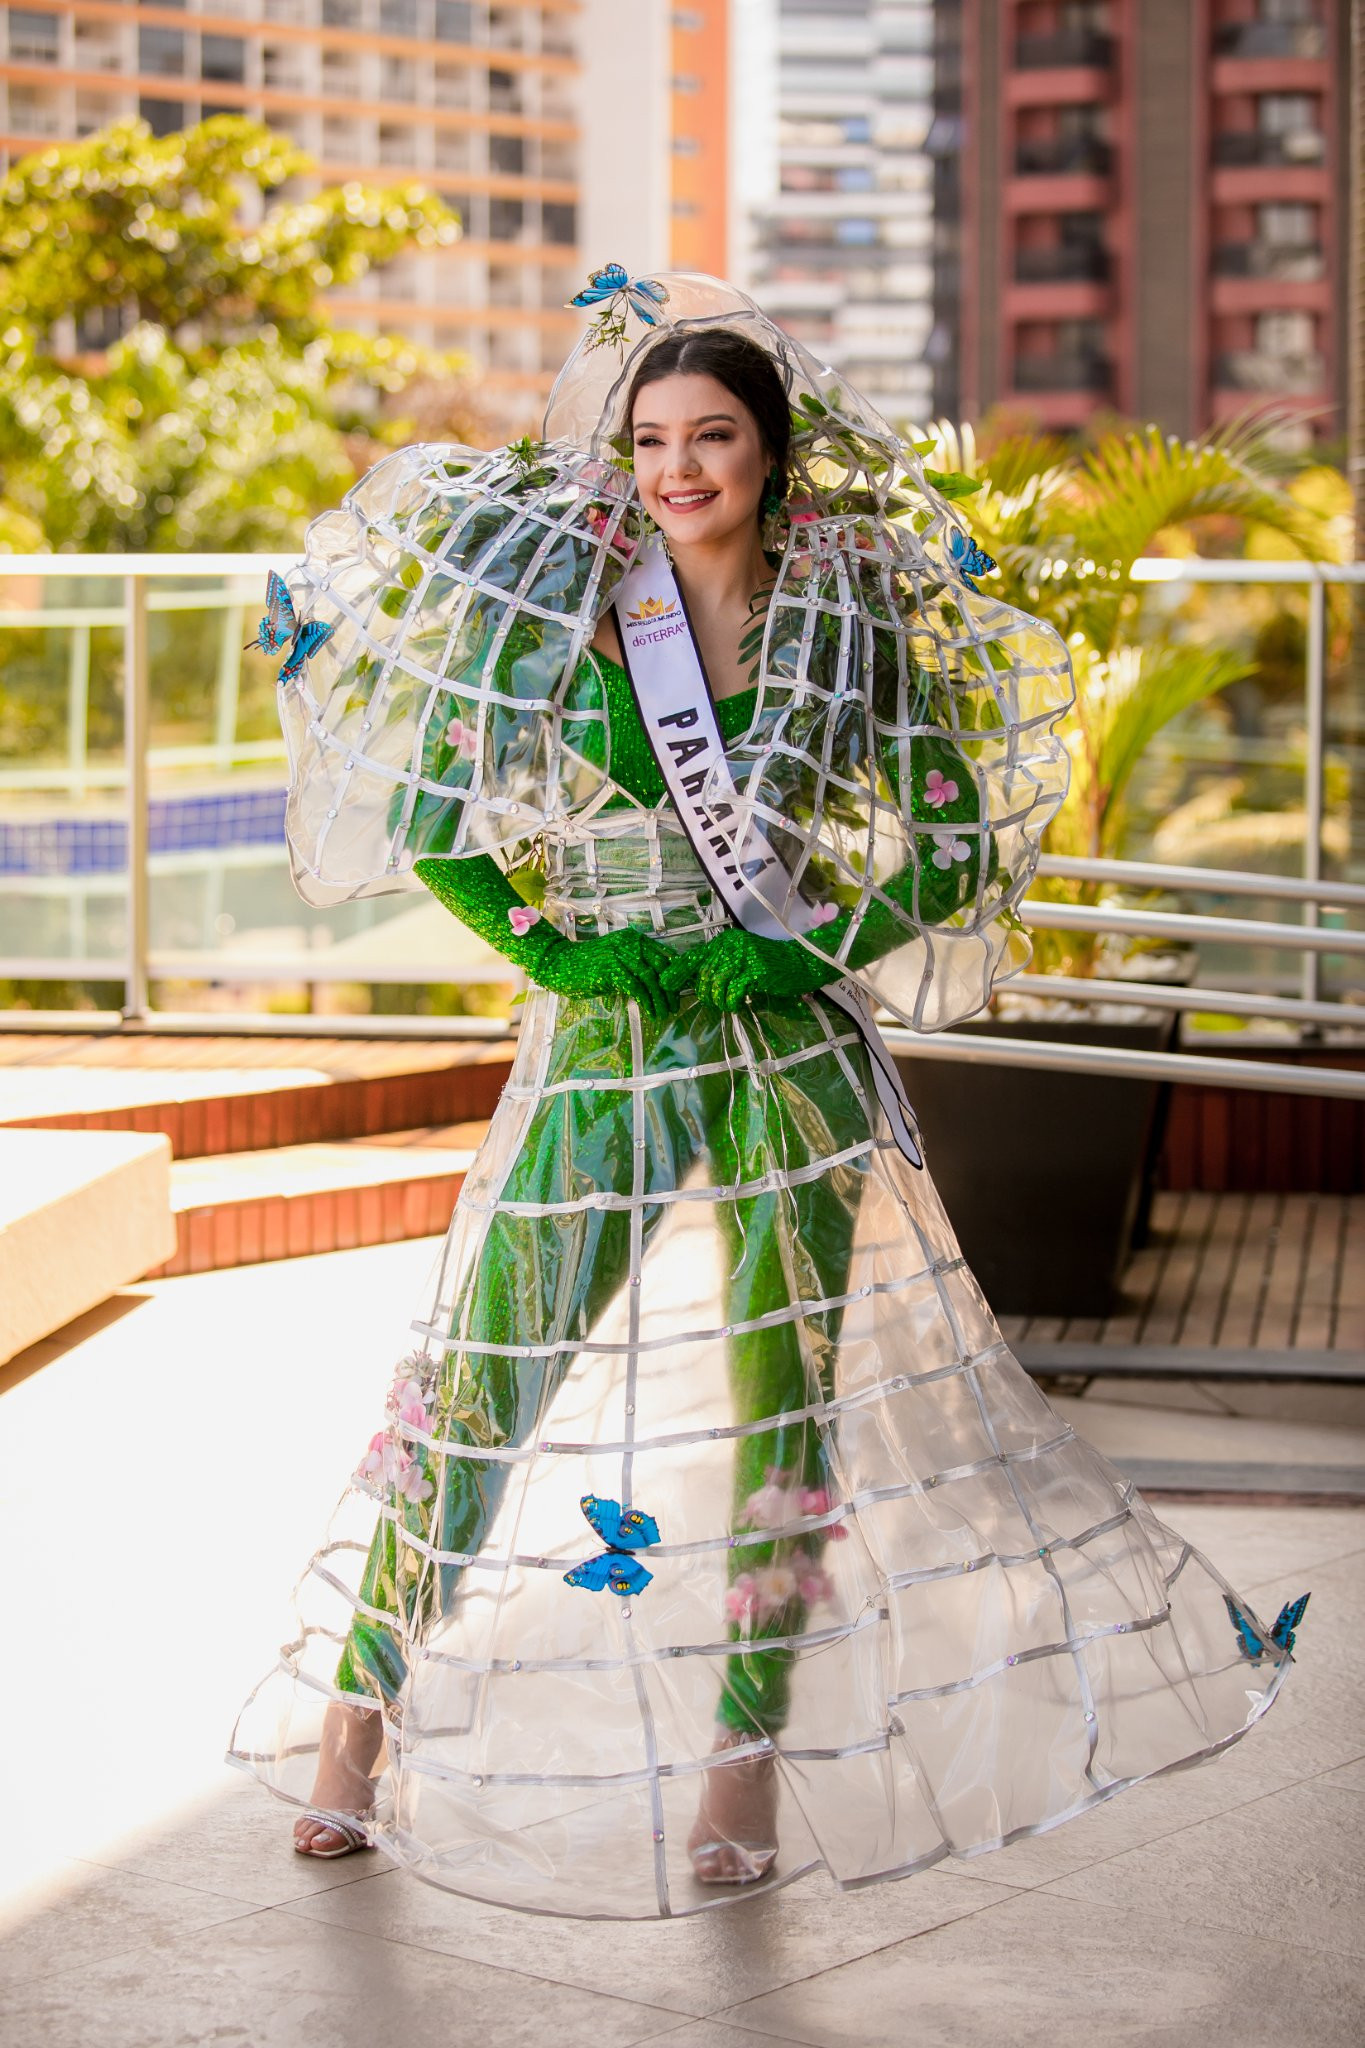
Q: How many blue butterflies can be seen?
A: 5